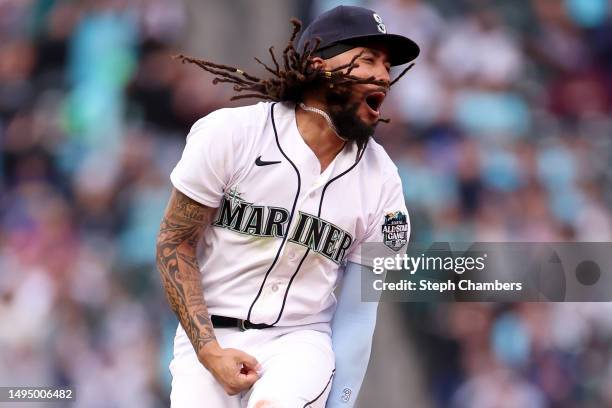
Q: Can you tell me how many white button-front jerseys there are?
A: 1